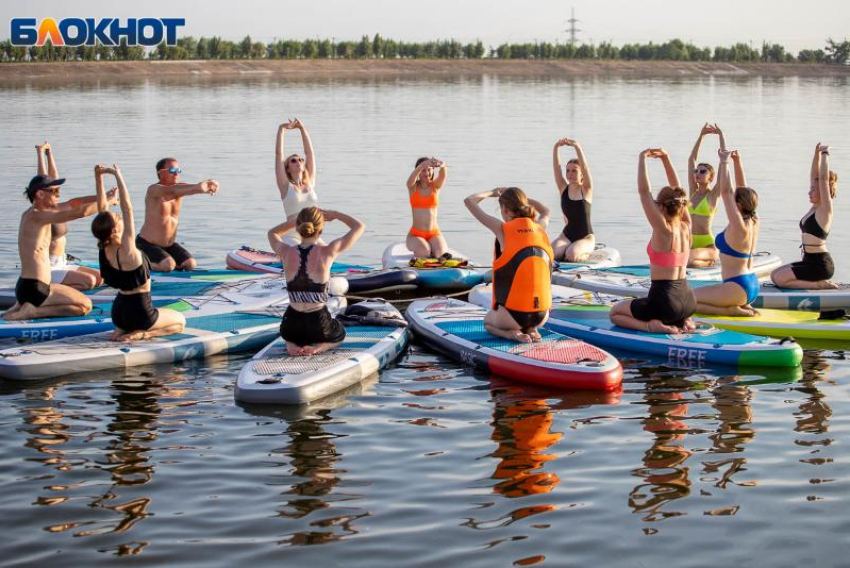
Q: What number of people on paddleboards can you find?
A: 13